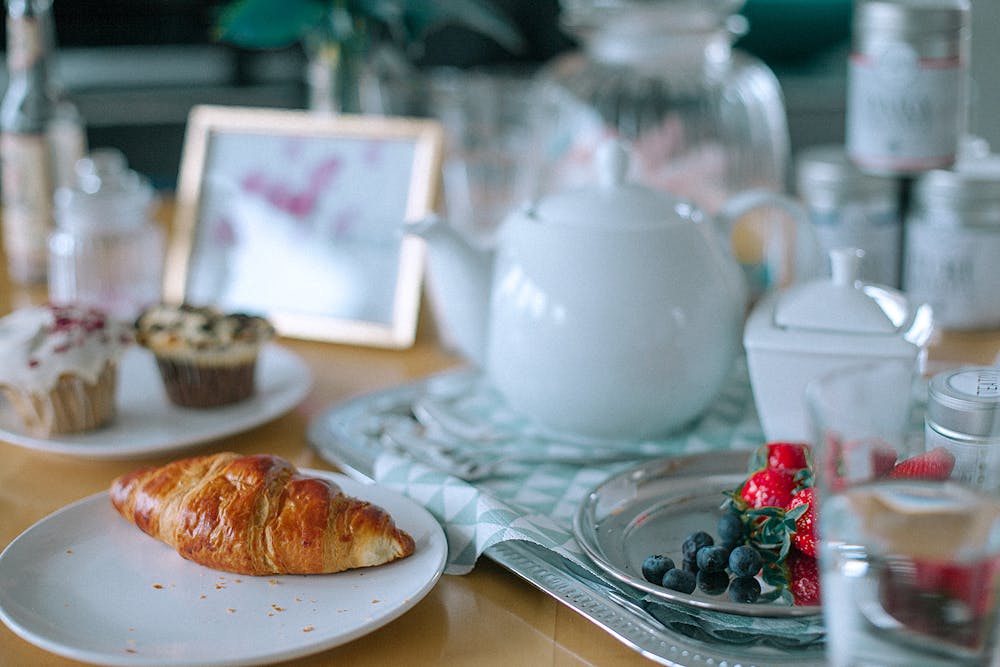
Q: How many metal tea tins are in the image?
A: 4